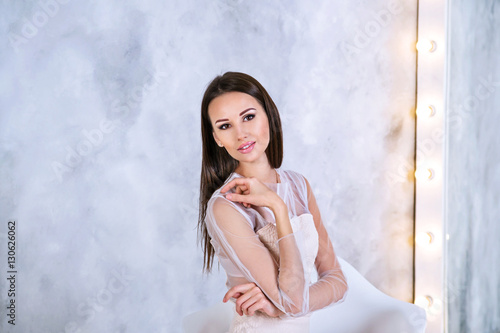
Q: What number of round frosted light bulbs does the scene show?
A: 5